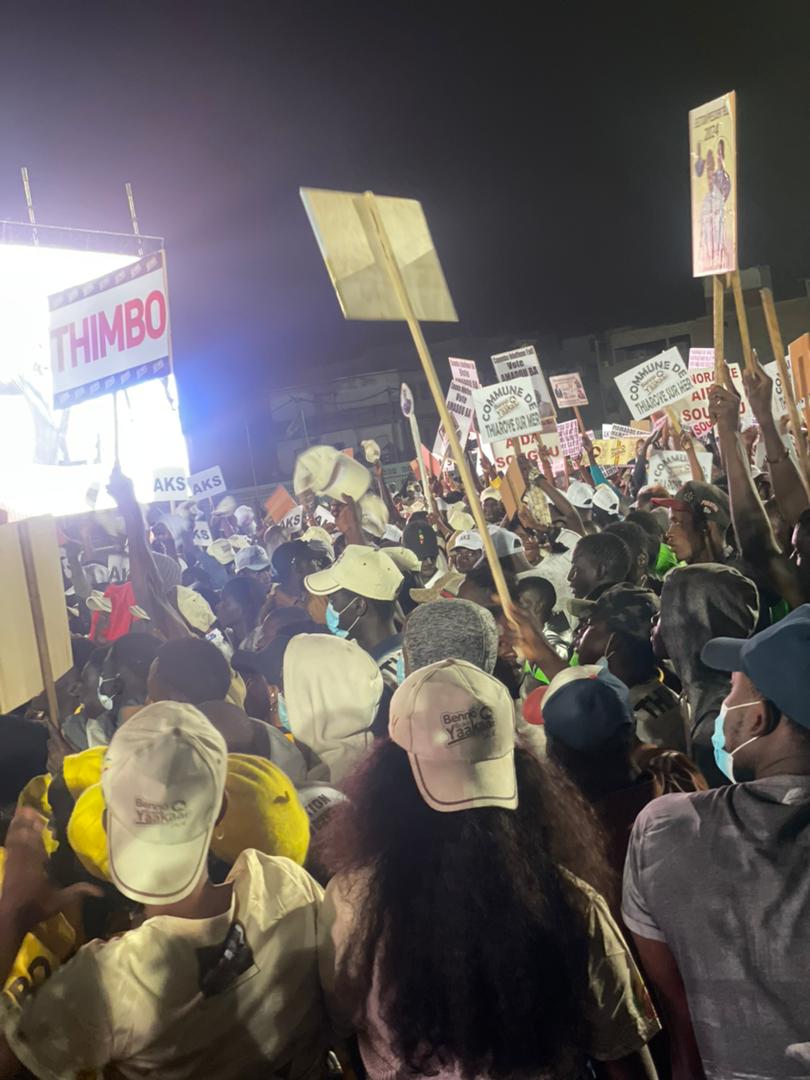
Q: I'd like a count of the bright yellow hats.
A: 2